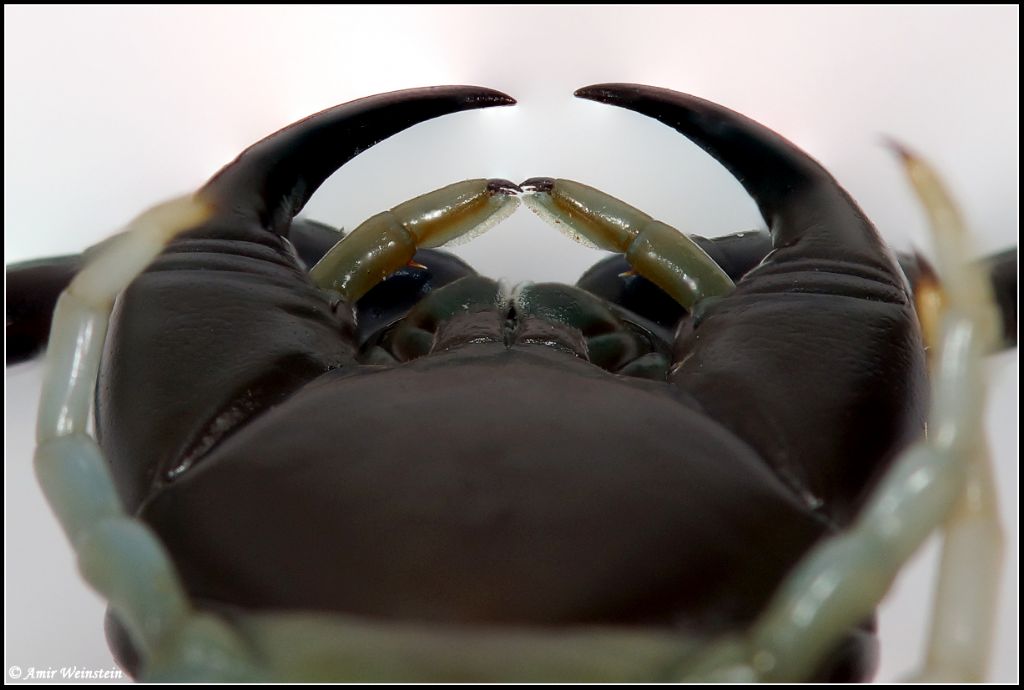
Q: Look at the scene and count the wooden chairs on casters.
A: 0